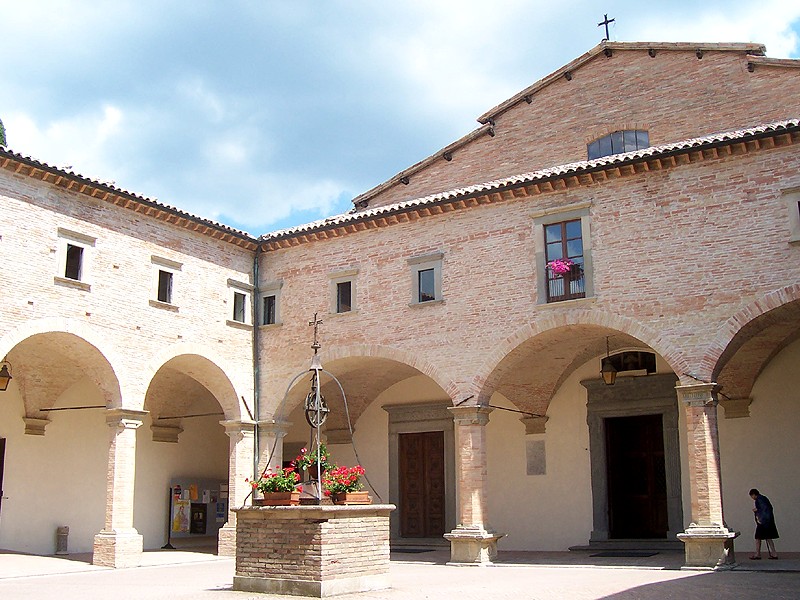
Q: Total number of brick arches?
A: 5